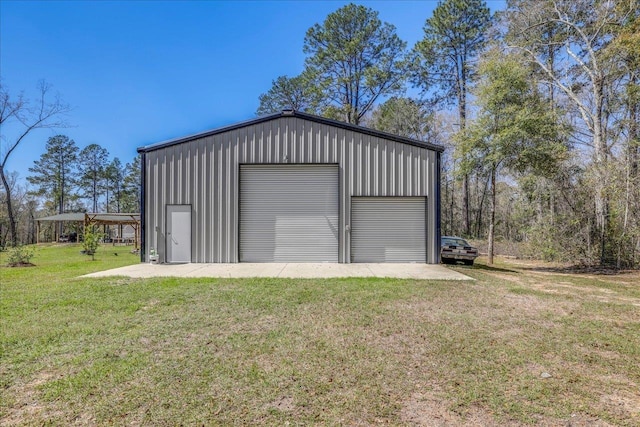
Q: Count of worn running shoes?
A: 0